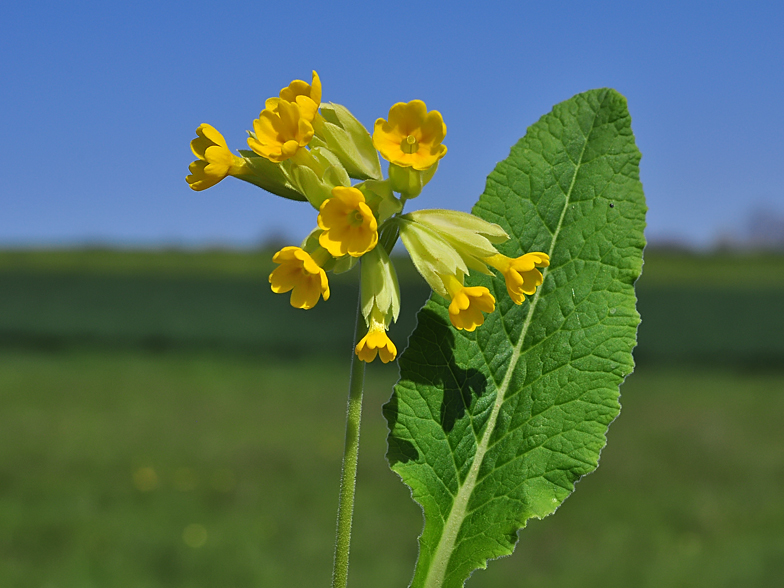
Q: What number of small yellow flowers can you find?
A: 9